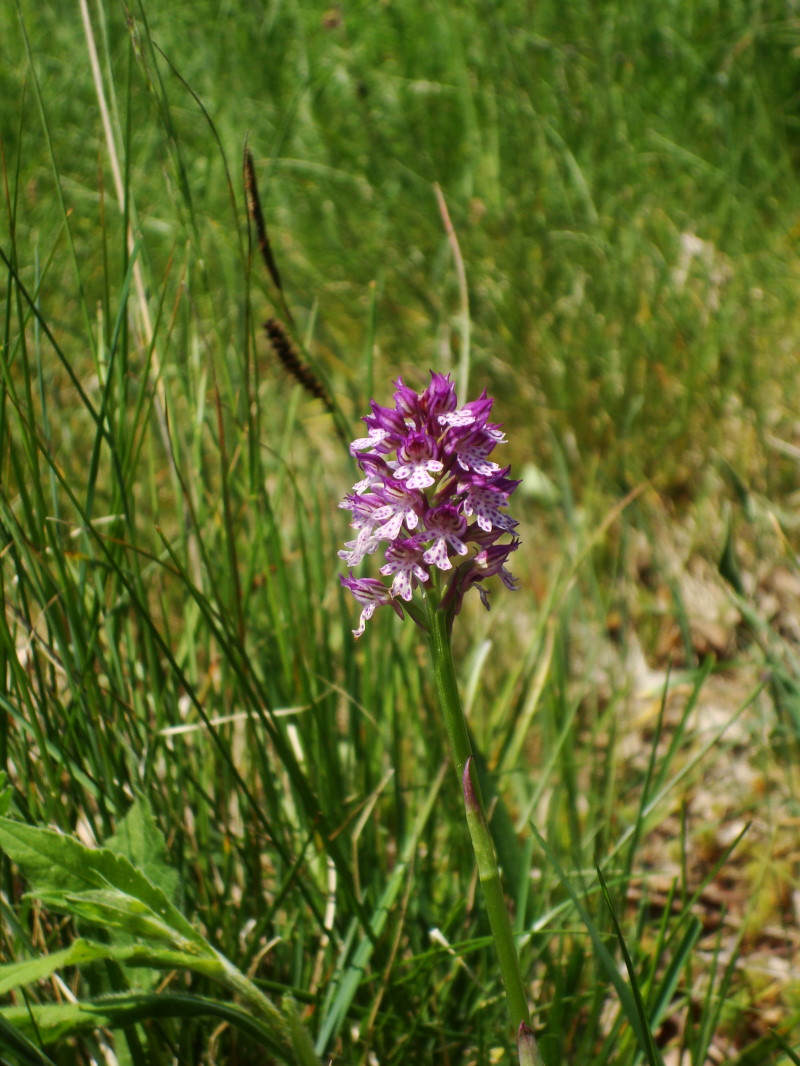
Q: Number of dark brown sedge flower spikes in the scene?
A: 2